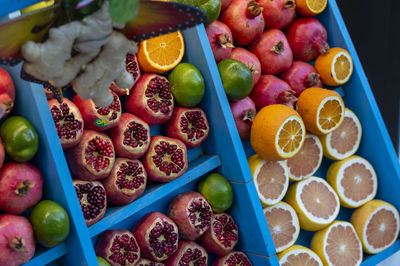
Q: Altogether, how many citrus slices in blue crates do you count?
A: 14